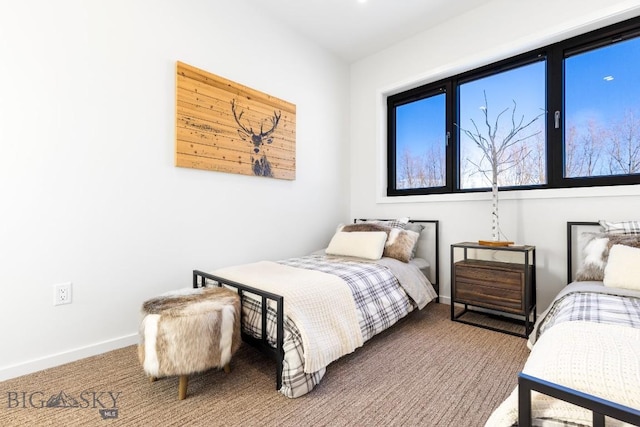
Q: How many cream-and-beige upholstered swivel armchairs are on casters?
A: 0